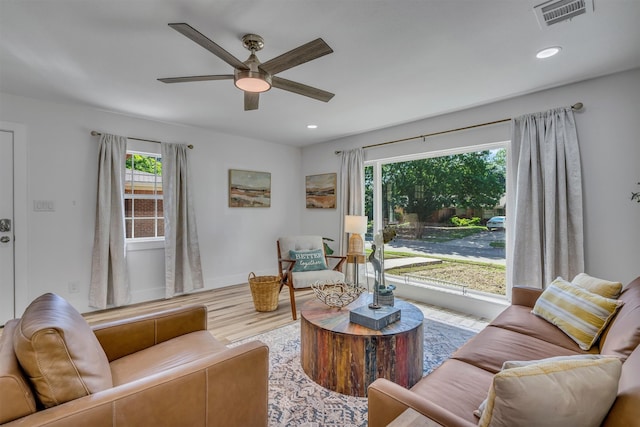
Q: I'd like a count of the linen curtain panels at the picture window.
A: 2